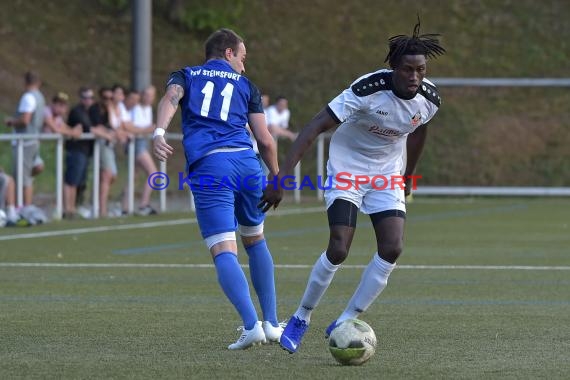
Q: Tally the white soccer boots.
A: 2